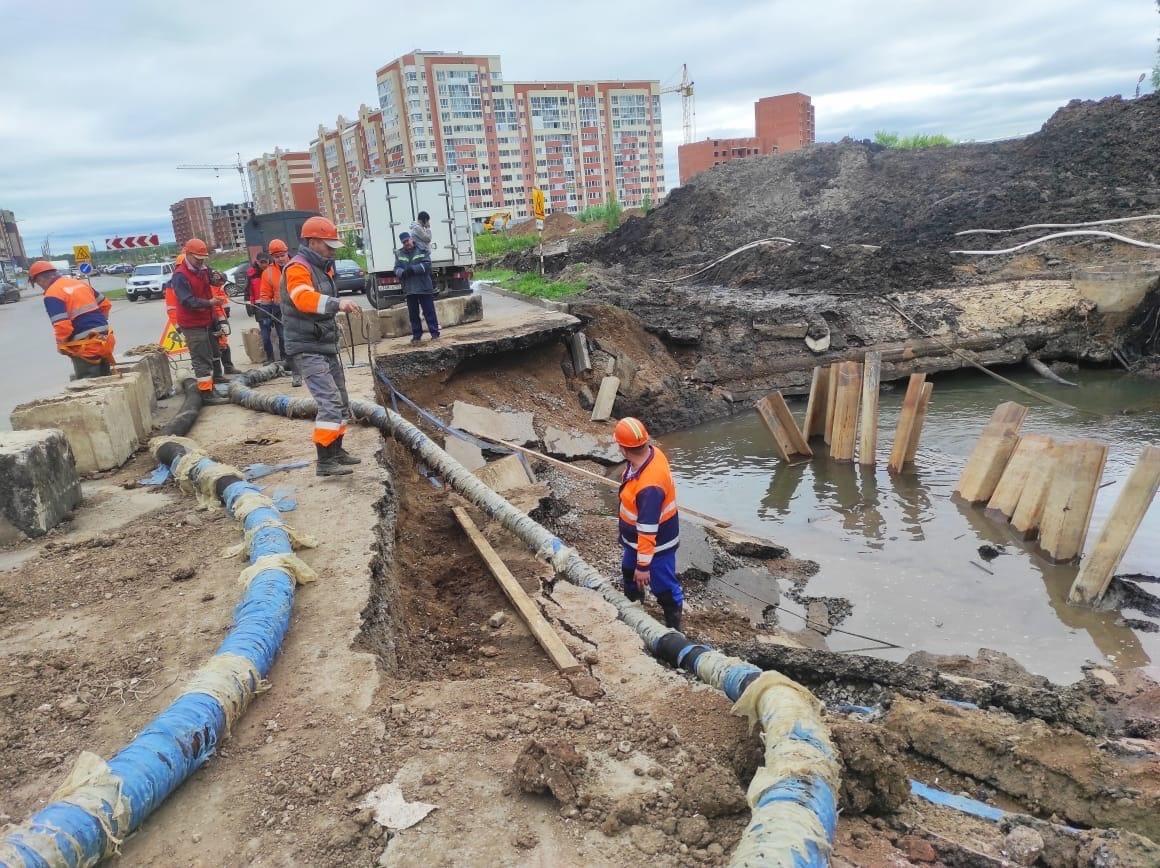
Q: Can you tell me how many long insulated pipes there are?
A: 2